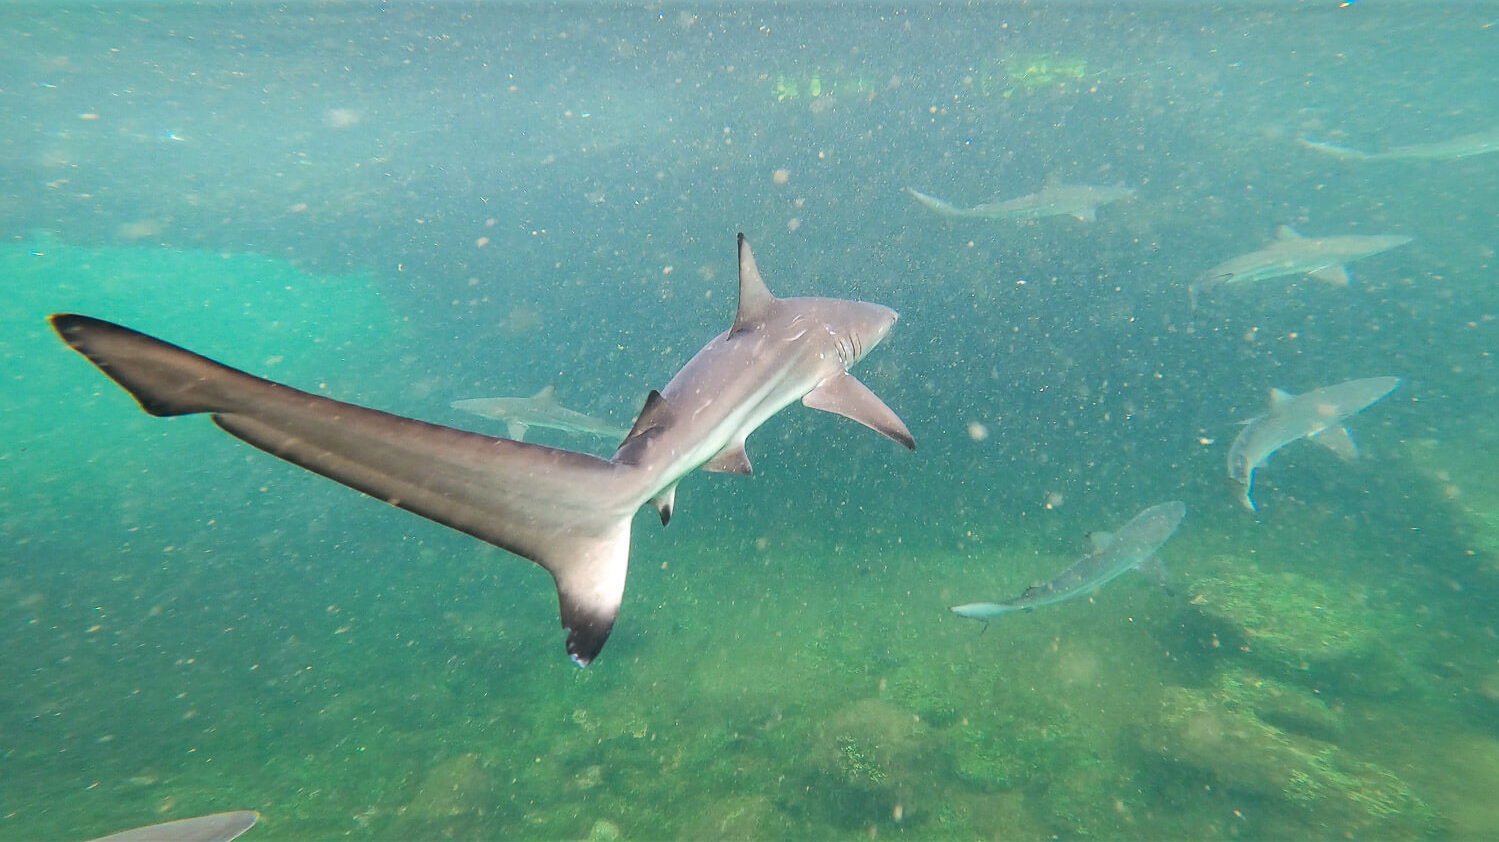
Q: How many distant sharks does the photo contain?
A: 6